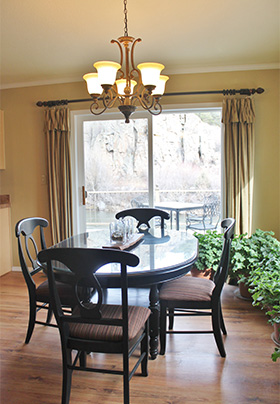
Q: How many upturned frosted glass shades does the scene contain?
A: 5